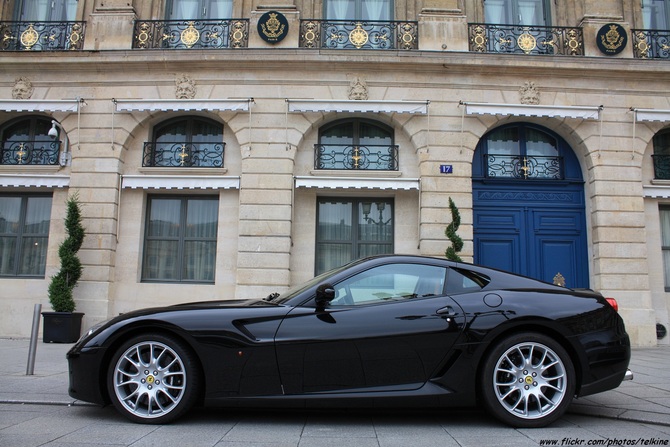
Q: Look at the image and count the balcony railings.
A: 10